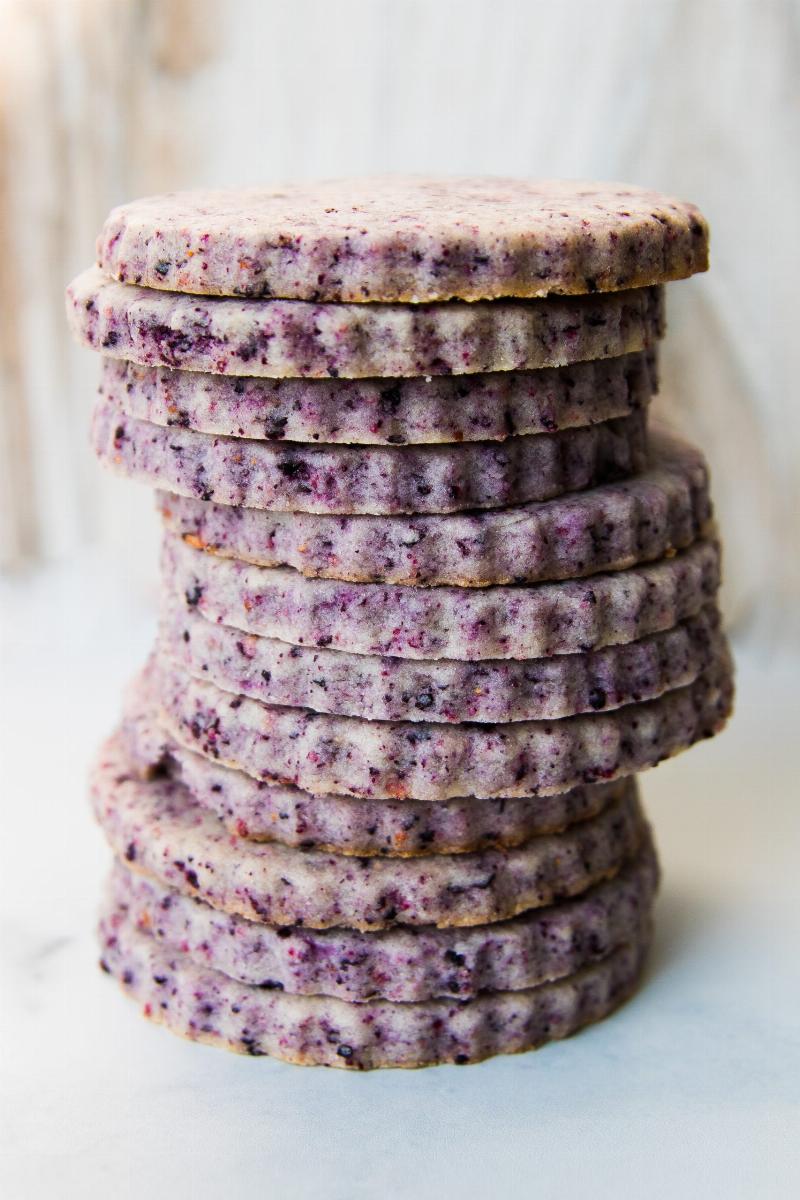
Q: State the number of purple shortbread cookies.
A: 12